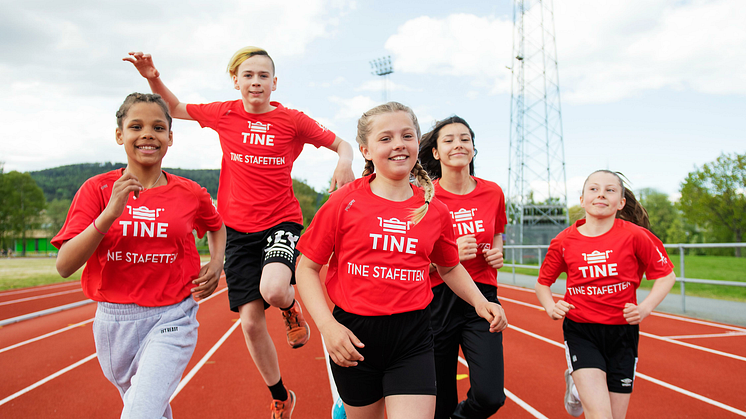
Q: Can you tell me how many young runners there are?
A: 5